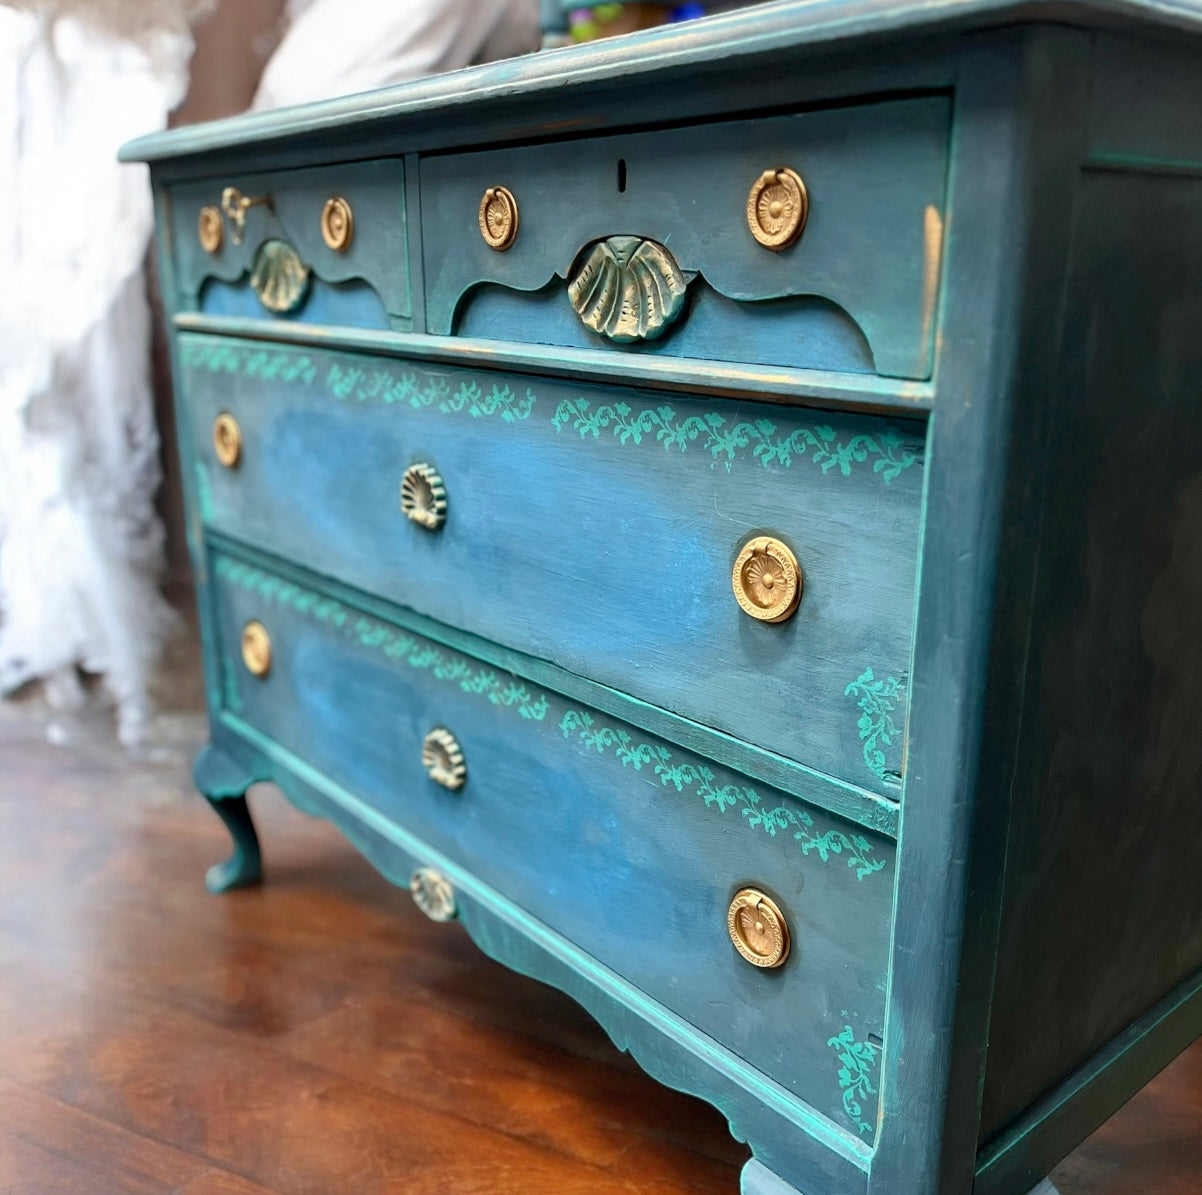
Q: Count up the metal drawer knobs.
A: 8